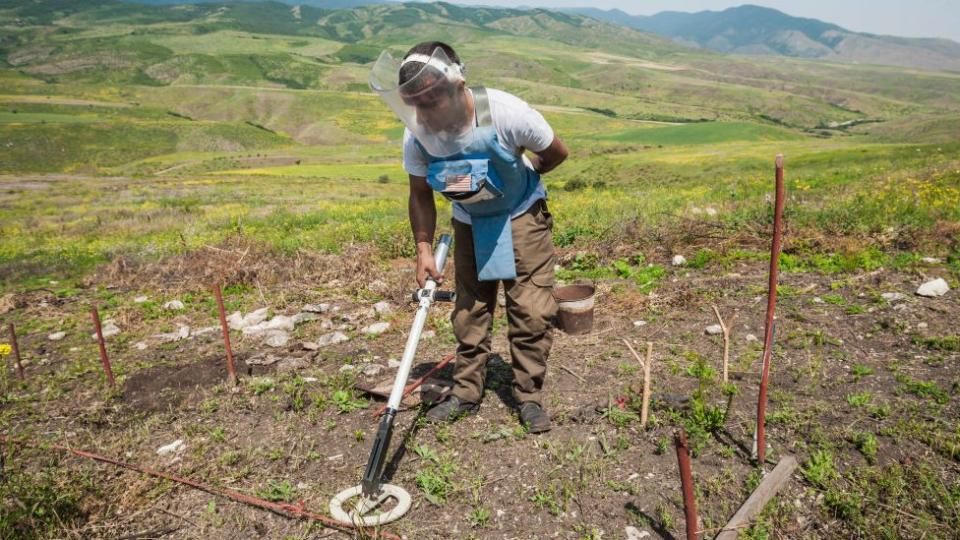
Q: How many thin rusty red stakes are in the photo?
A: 5